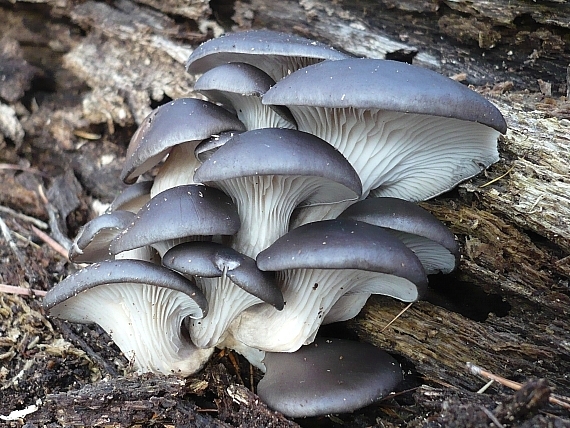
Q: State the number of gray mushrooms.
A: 14